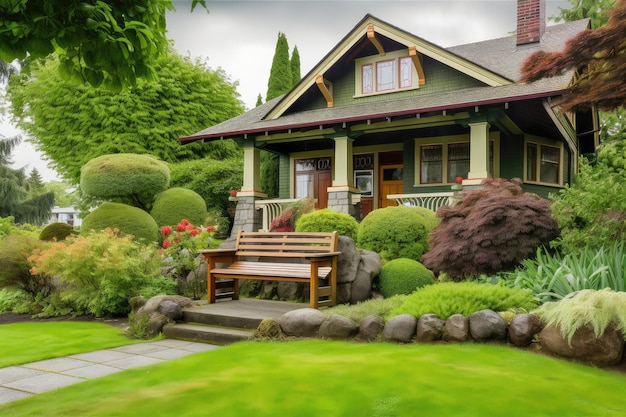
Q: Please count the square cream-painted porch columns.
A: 3